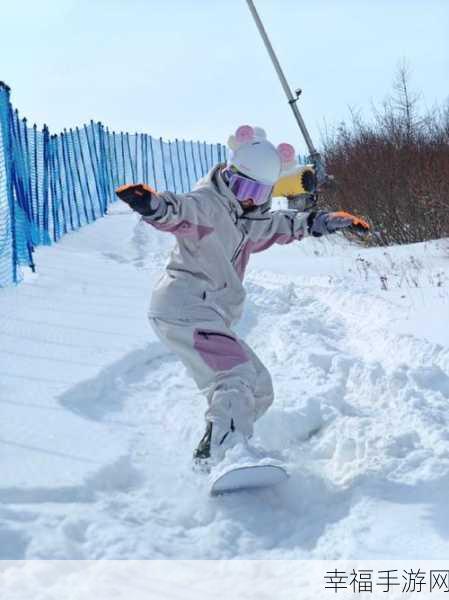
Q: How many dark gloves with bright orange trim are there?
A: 2